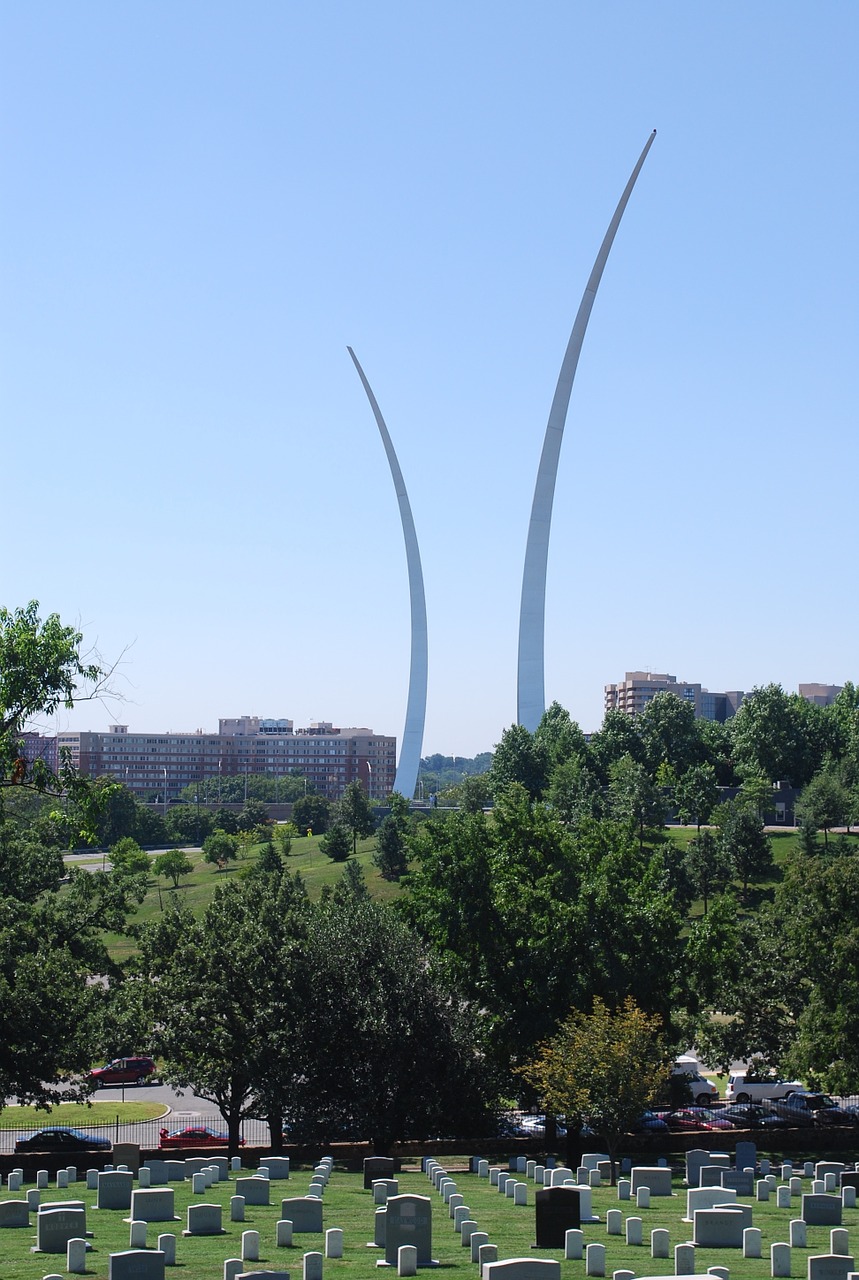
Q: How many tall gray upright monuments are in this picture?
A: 2